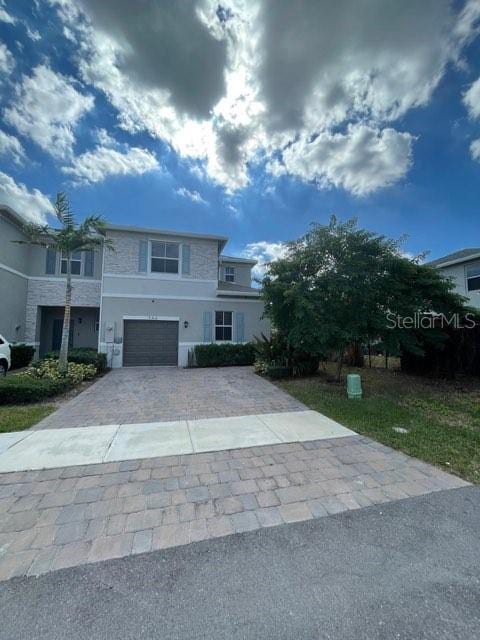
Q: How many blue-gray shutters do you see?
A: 6